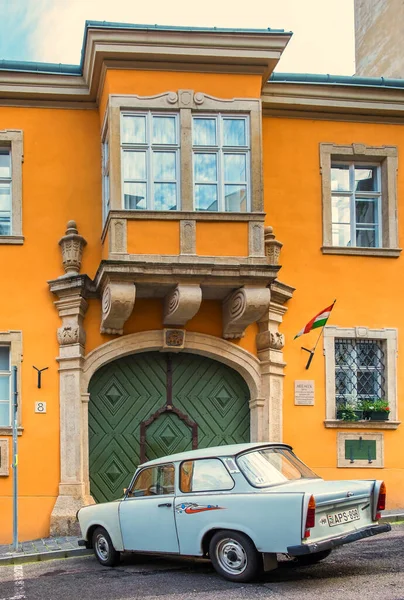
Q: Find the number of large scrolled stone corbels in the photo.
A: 3